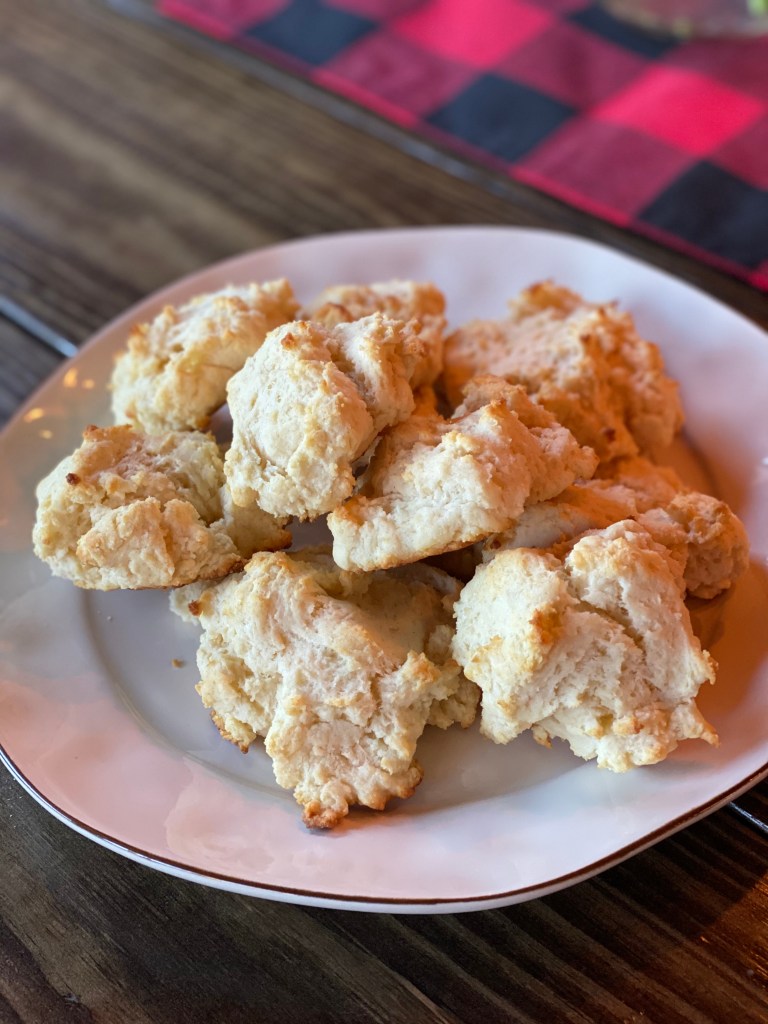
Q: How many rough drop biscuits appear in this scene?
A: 9